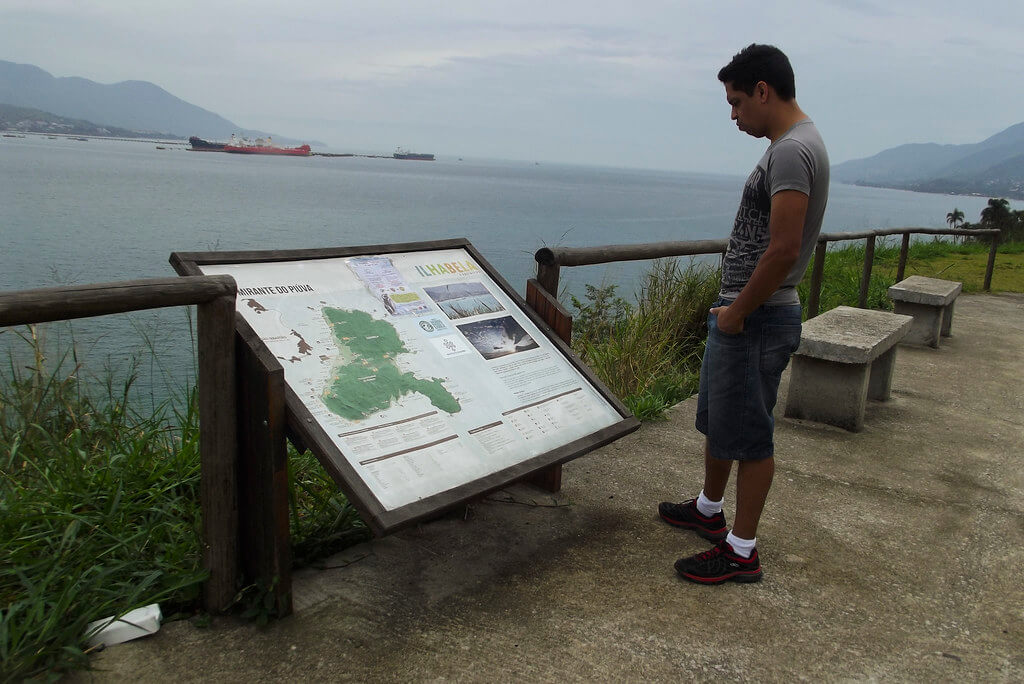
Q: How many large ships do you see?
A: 3